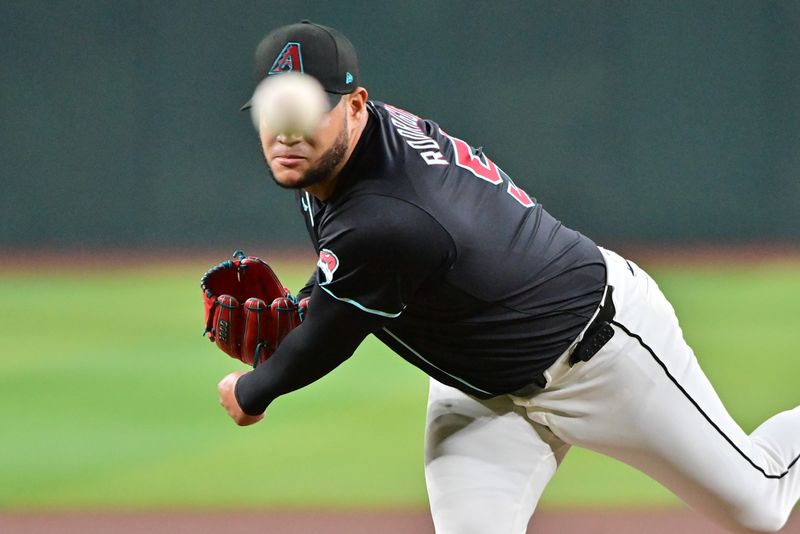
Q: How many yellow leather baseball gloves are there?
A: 0